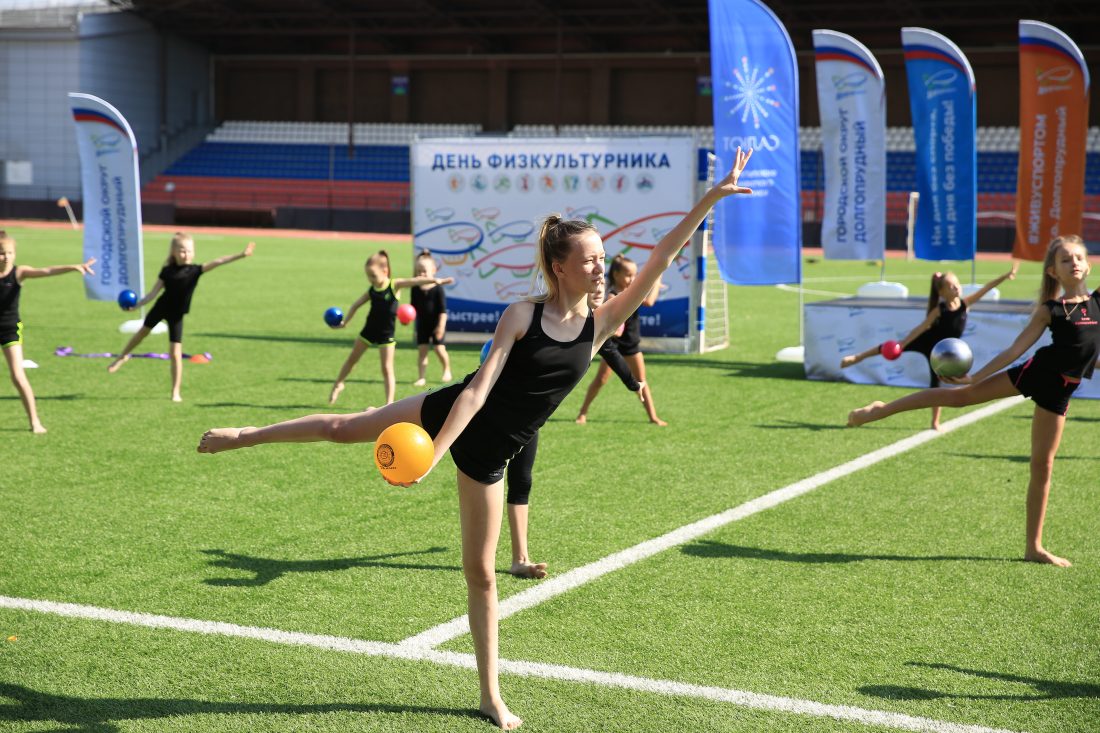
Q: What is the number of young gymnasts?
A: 9